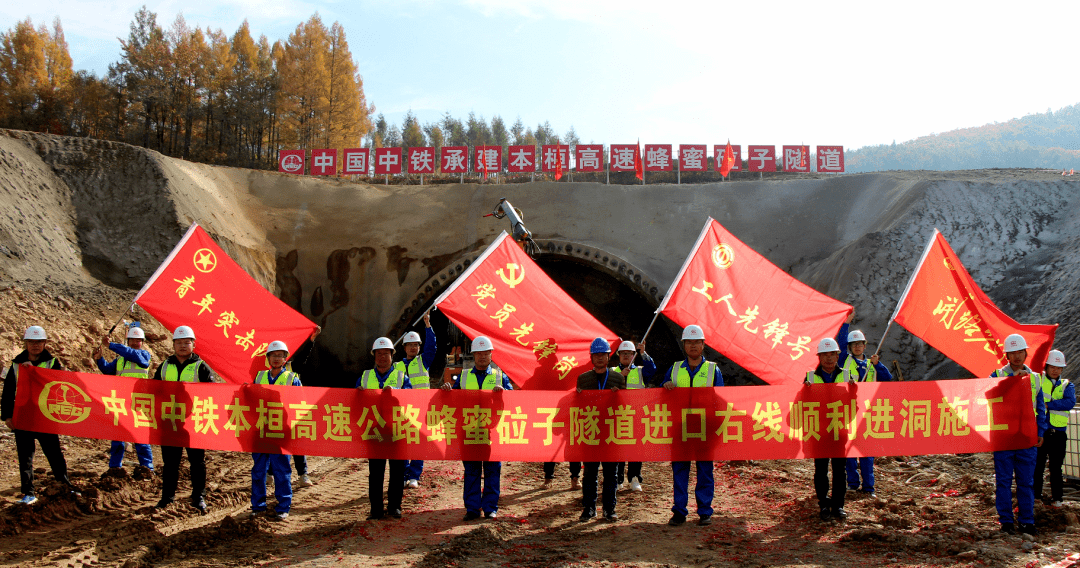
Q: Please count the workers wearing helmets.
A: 14